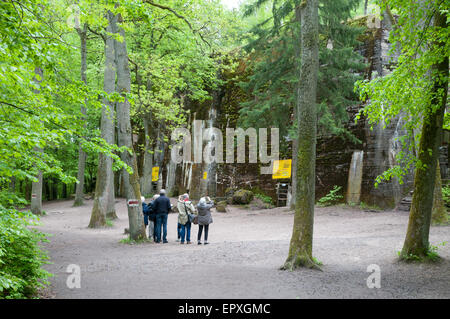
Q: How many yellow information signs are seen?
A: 3